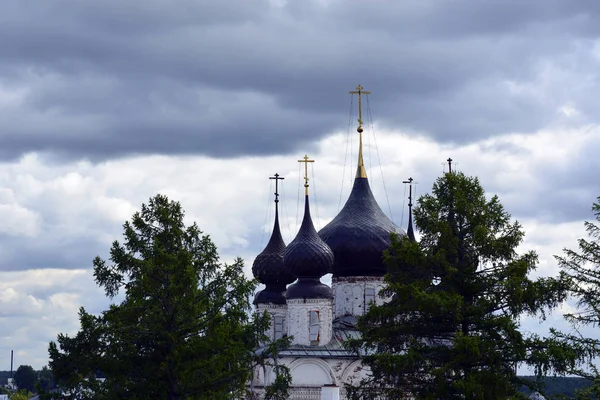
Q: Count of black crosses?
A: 3